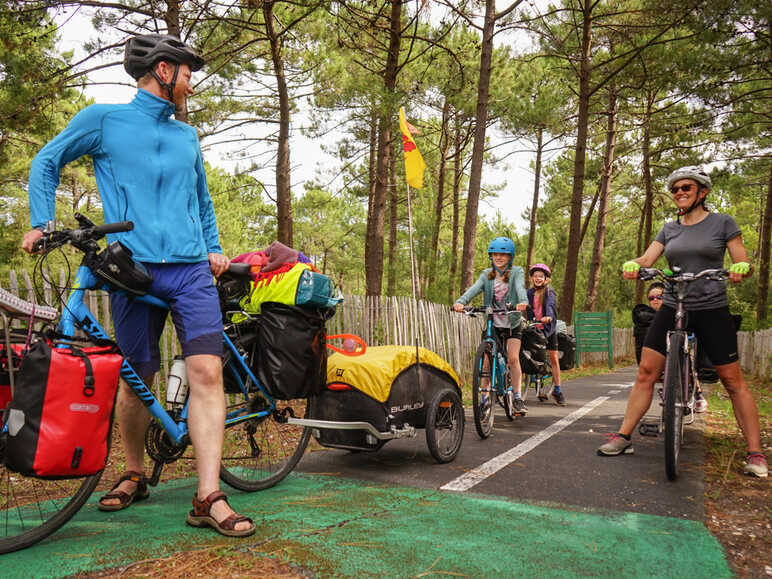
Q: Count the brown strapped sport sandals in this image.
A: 2